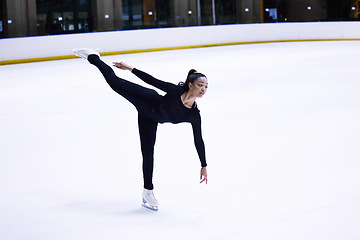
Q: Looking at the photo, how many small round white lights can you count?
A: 9